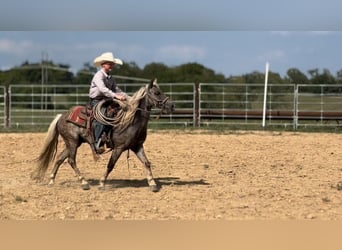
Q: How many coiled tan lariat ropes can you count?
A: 1